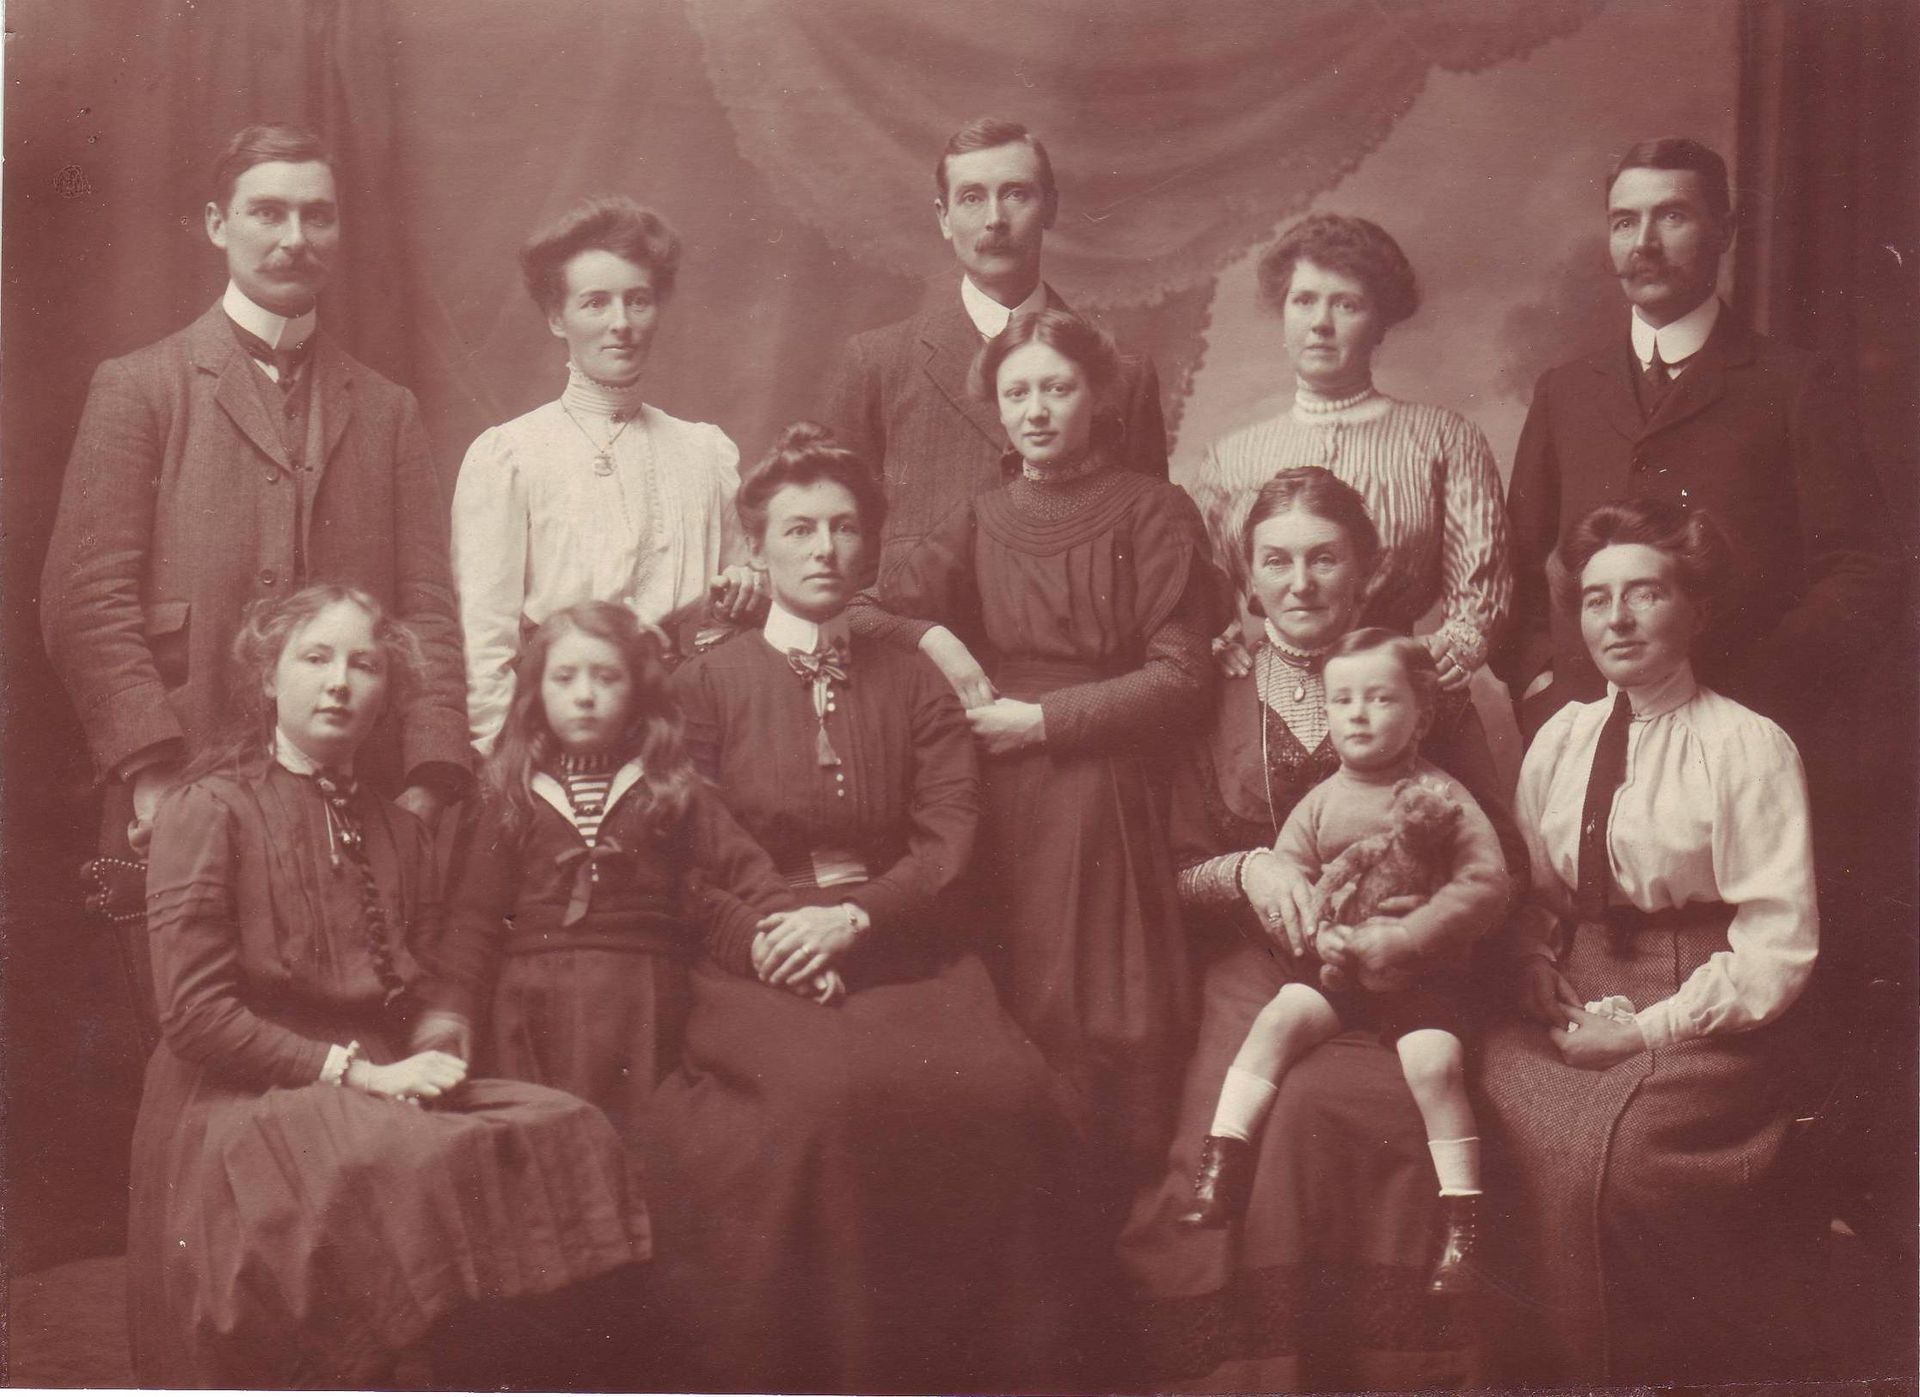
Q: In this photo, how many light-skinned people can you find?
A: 12